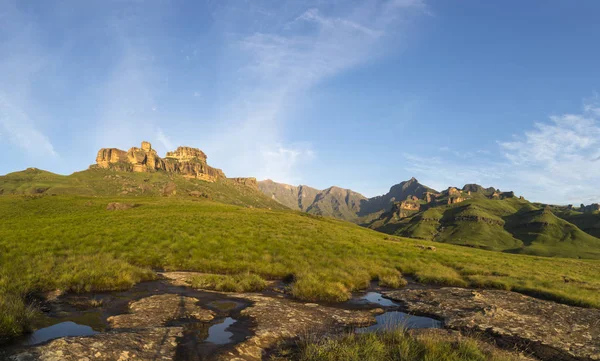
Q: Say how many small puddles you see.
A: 4